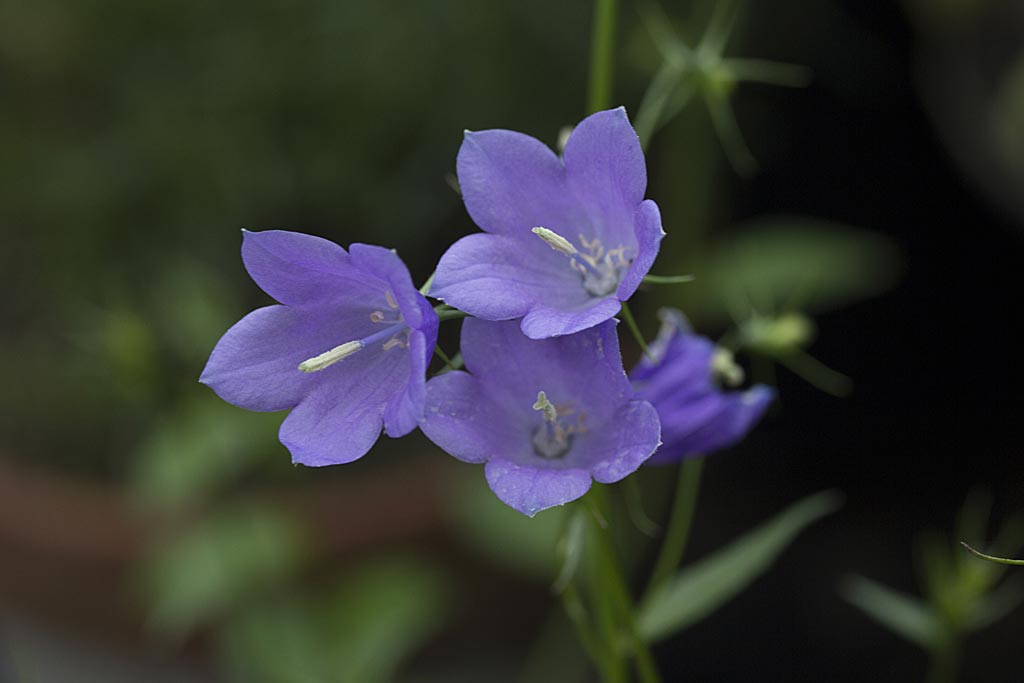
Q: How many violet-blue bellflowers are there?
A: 4